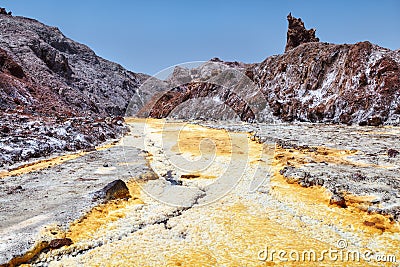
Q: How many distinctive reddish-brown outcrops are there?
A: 1